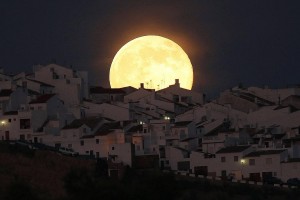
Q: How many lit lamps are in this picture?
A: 4